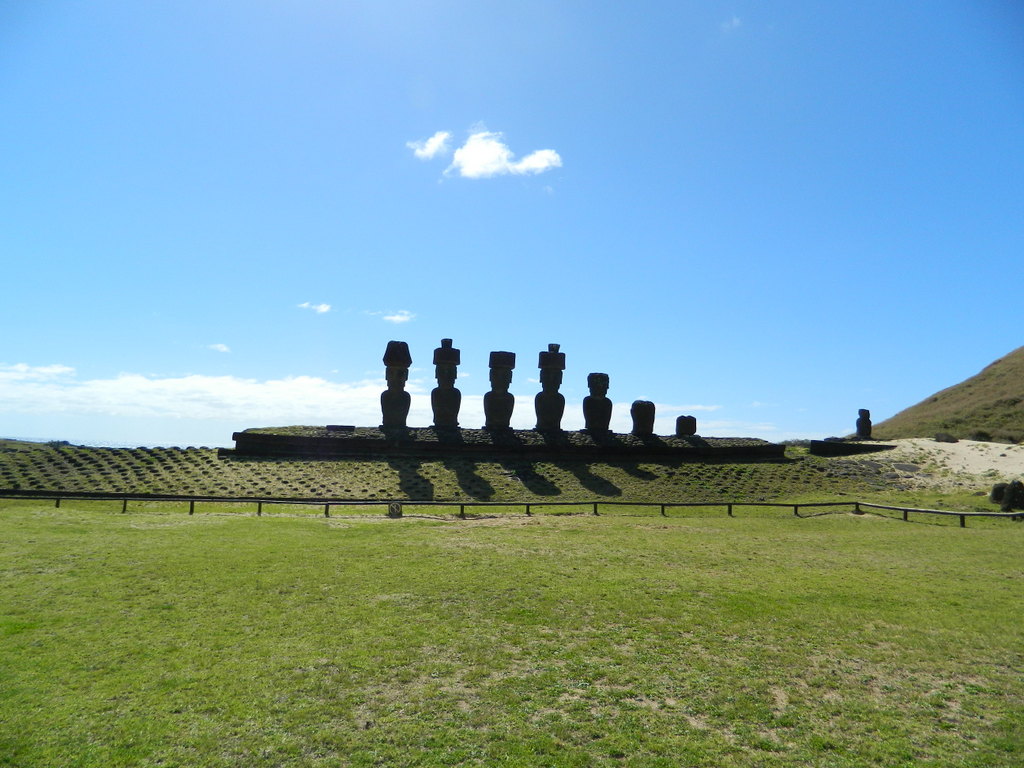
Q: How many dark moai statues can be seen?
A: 8